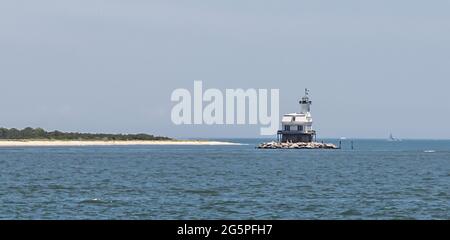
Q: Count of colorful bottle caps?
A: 0